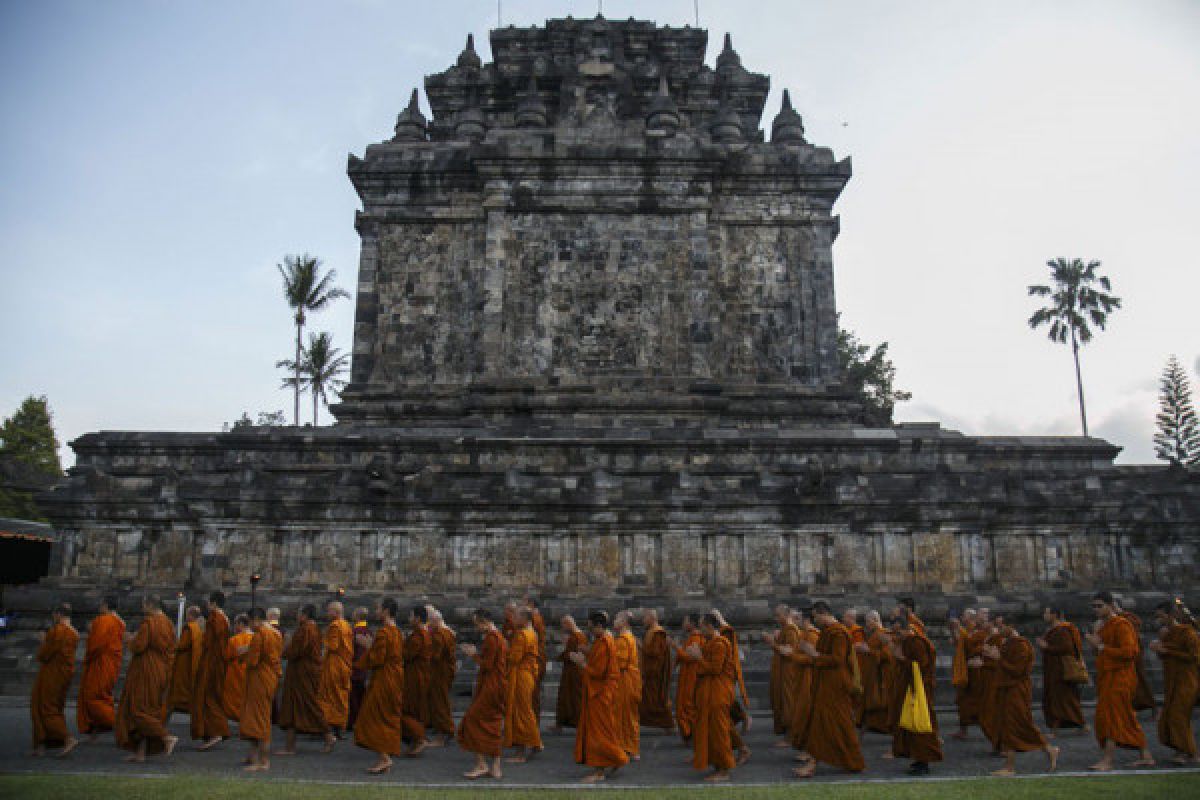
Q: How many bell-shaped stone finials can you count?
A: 8